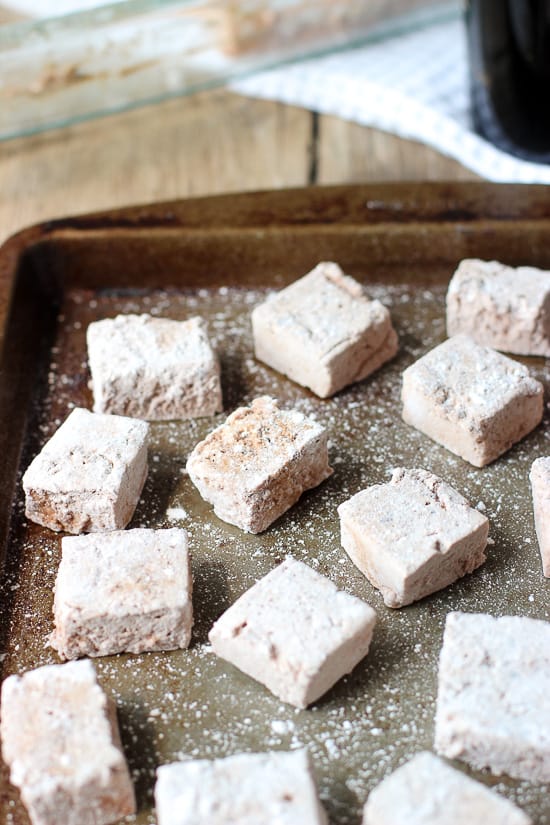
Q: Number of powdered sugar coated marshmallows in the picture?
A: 14